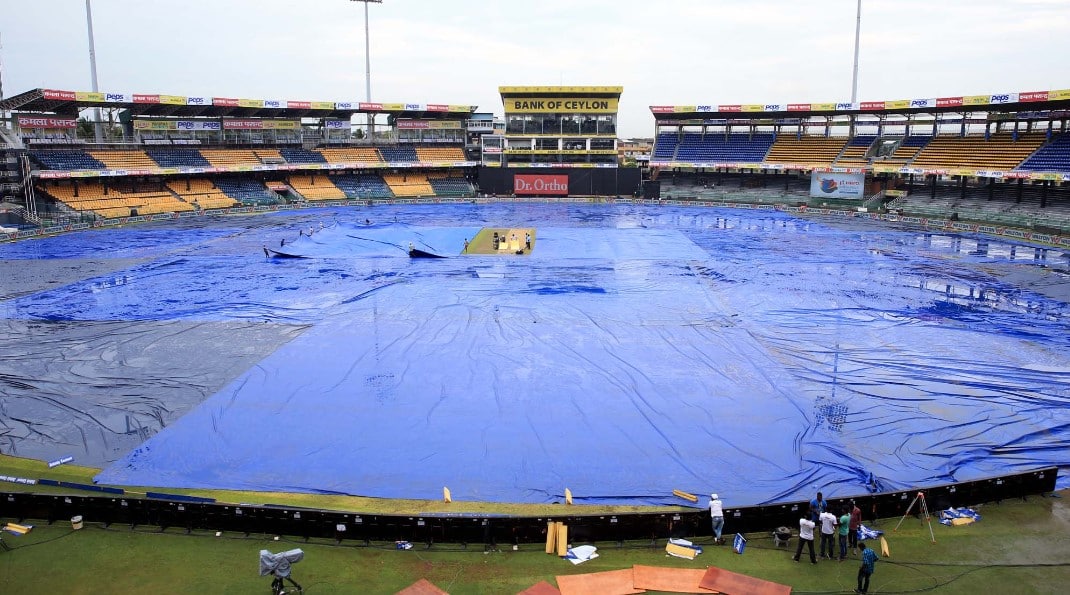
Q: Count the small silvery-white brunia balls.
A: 0